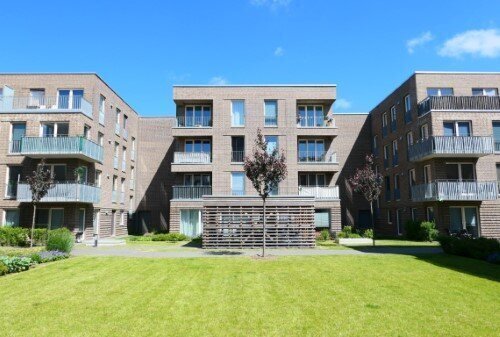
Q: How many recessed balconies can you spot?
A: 6